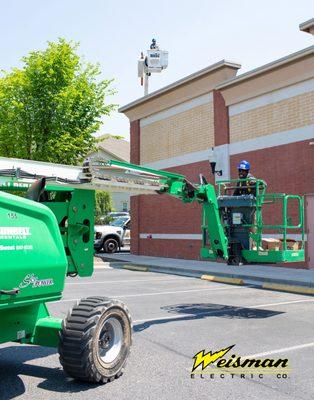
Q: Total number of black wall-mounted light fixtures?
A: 1